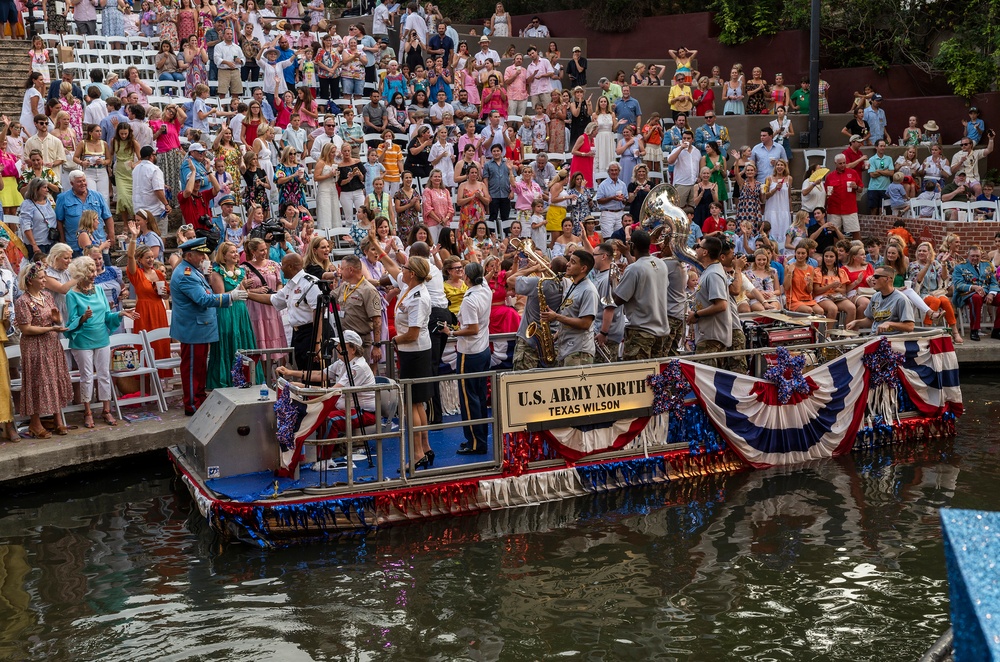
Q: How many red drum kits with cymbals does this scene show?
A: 1